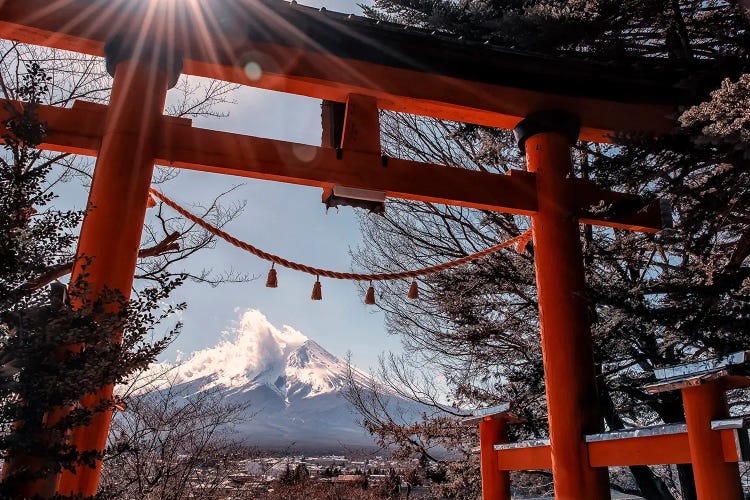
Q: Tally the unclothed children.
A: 0